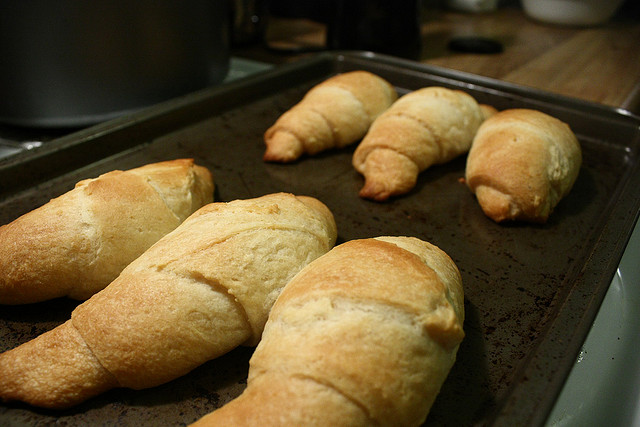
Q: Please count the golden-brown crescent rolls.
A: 6